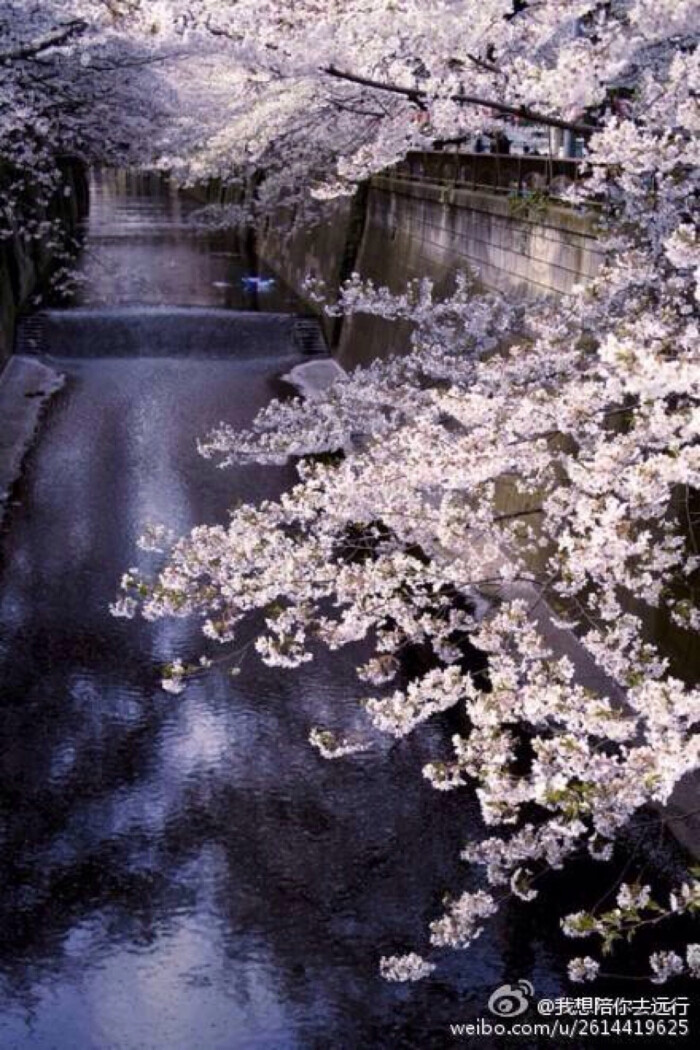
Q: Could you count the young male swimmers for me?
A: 0